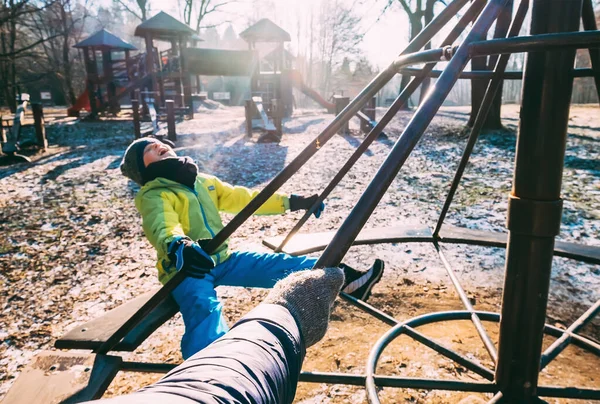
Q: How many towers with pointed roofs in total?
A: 3